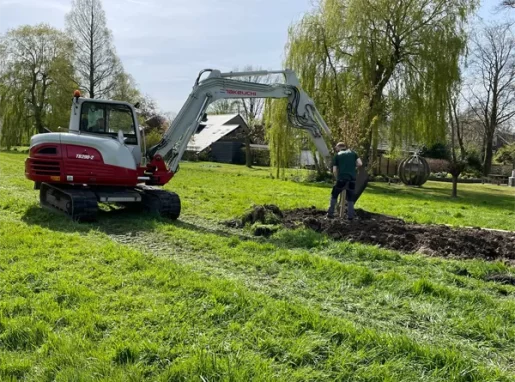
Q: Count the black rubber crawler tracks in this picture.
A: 2